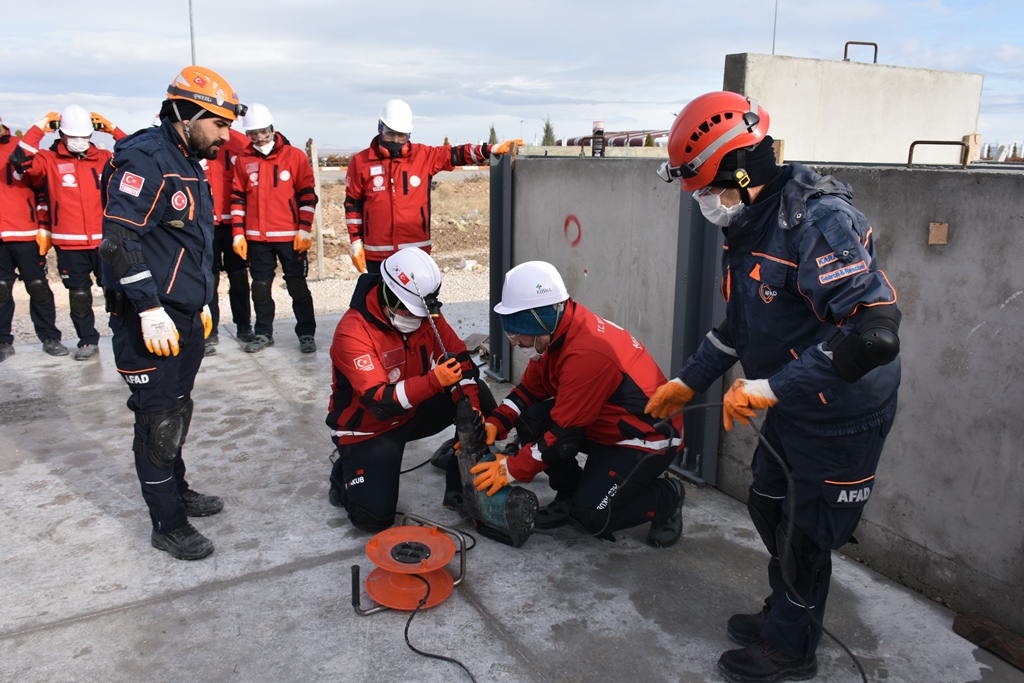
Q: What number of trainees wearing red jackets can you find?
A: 7